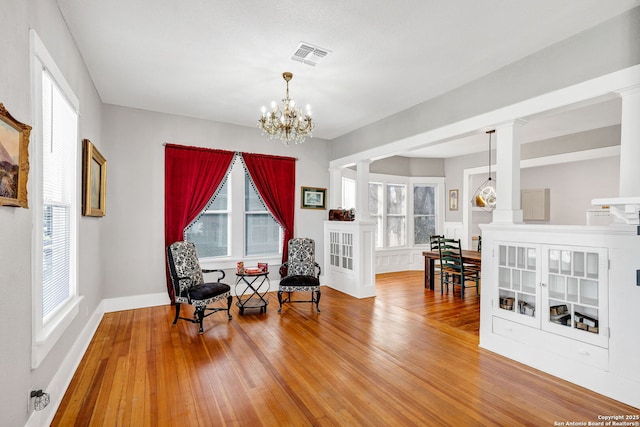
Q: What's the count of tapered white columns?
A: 4